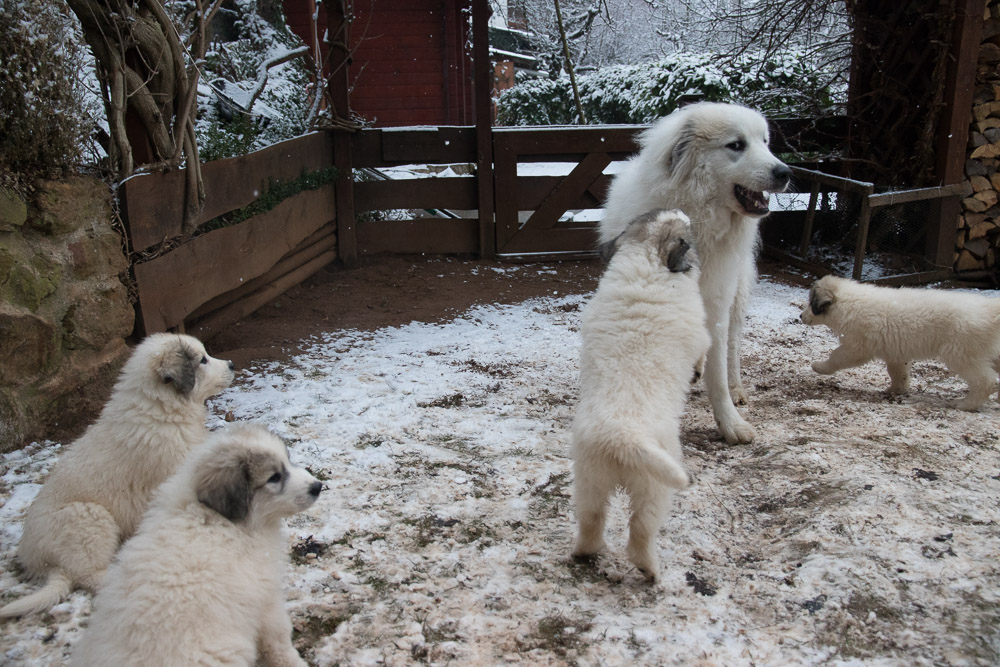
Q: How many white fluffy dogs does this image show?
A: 5